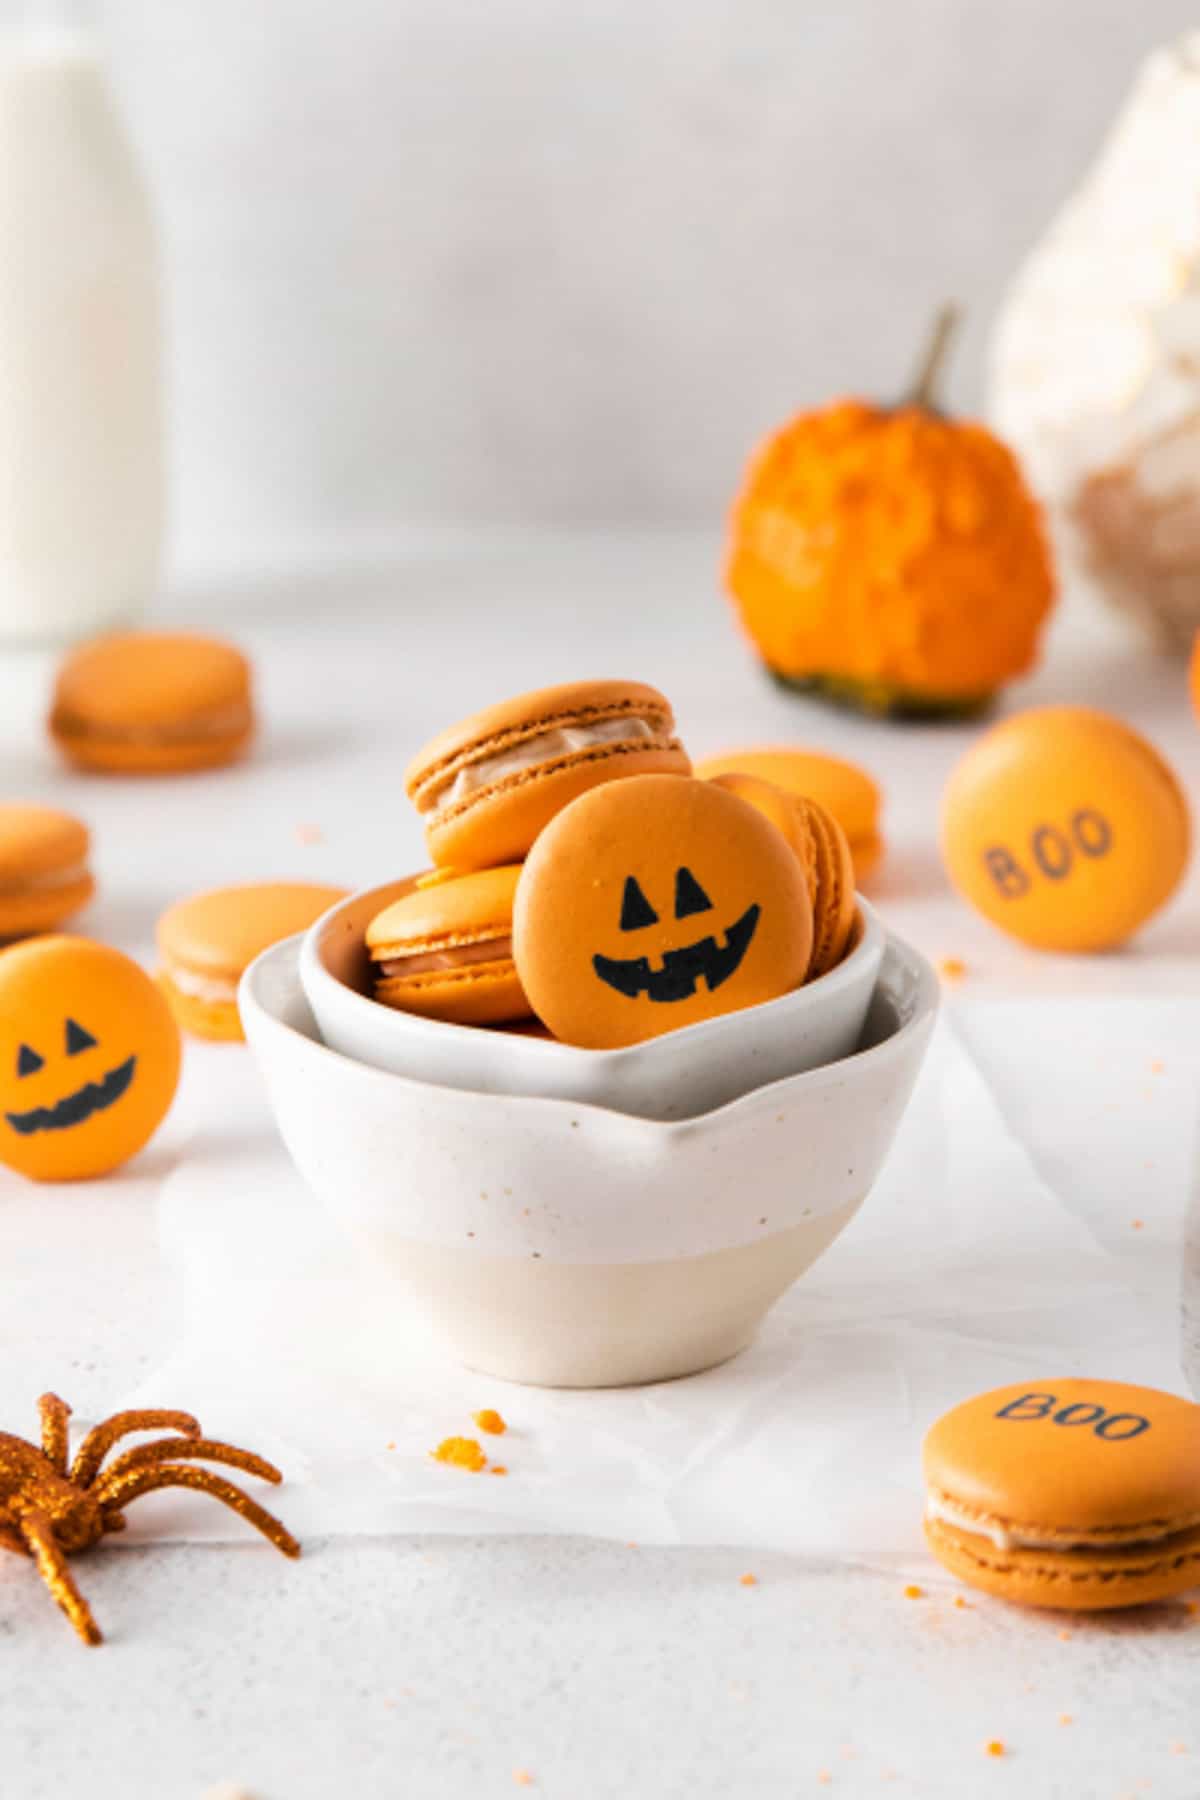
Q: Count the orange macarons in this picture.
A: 11